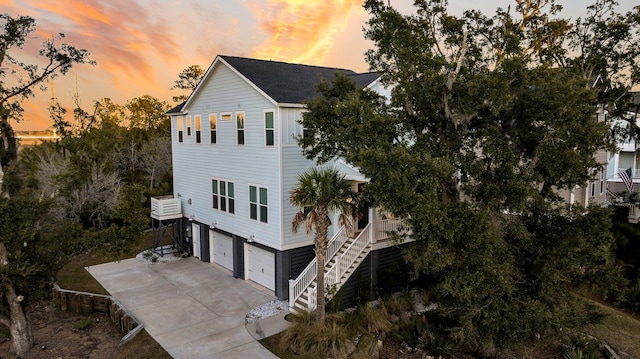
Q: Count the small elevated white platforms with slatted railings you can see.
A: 1